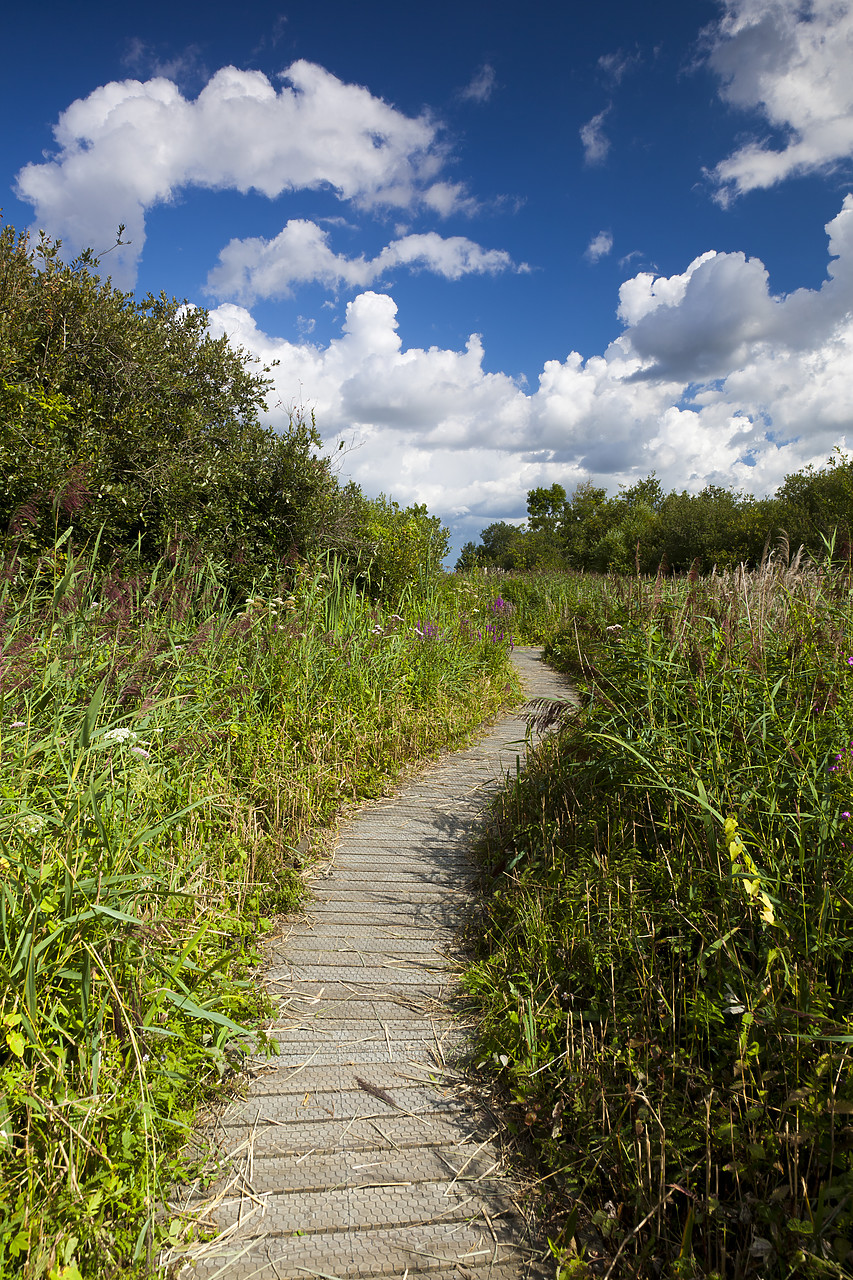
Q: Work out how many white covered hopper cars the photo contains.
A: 0